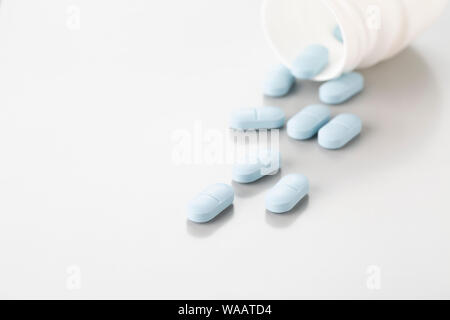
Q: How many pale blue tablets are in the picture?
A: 10